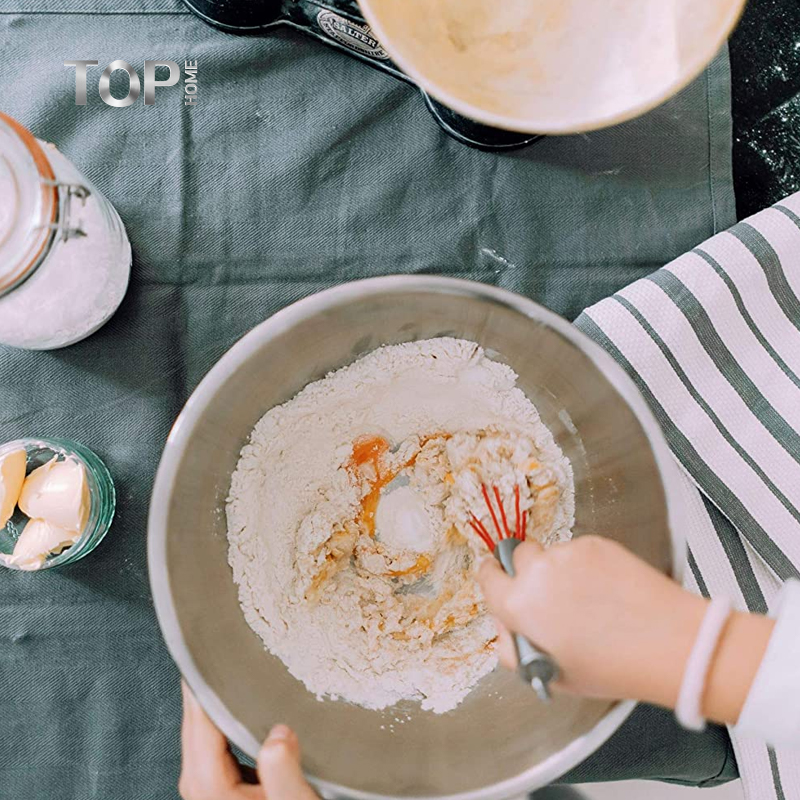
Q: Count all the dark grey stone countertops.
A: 1